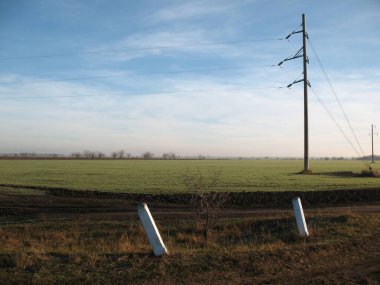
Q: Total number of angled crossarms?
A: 3